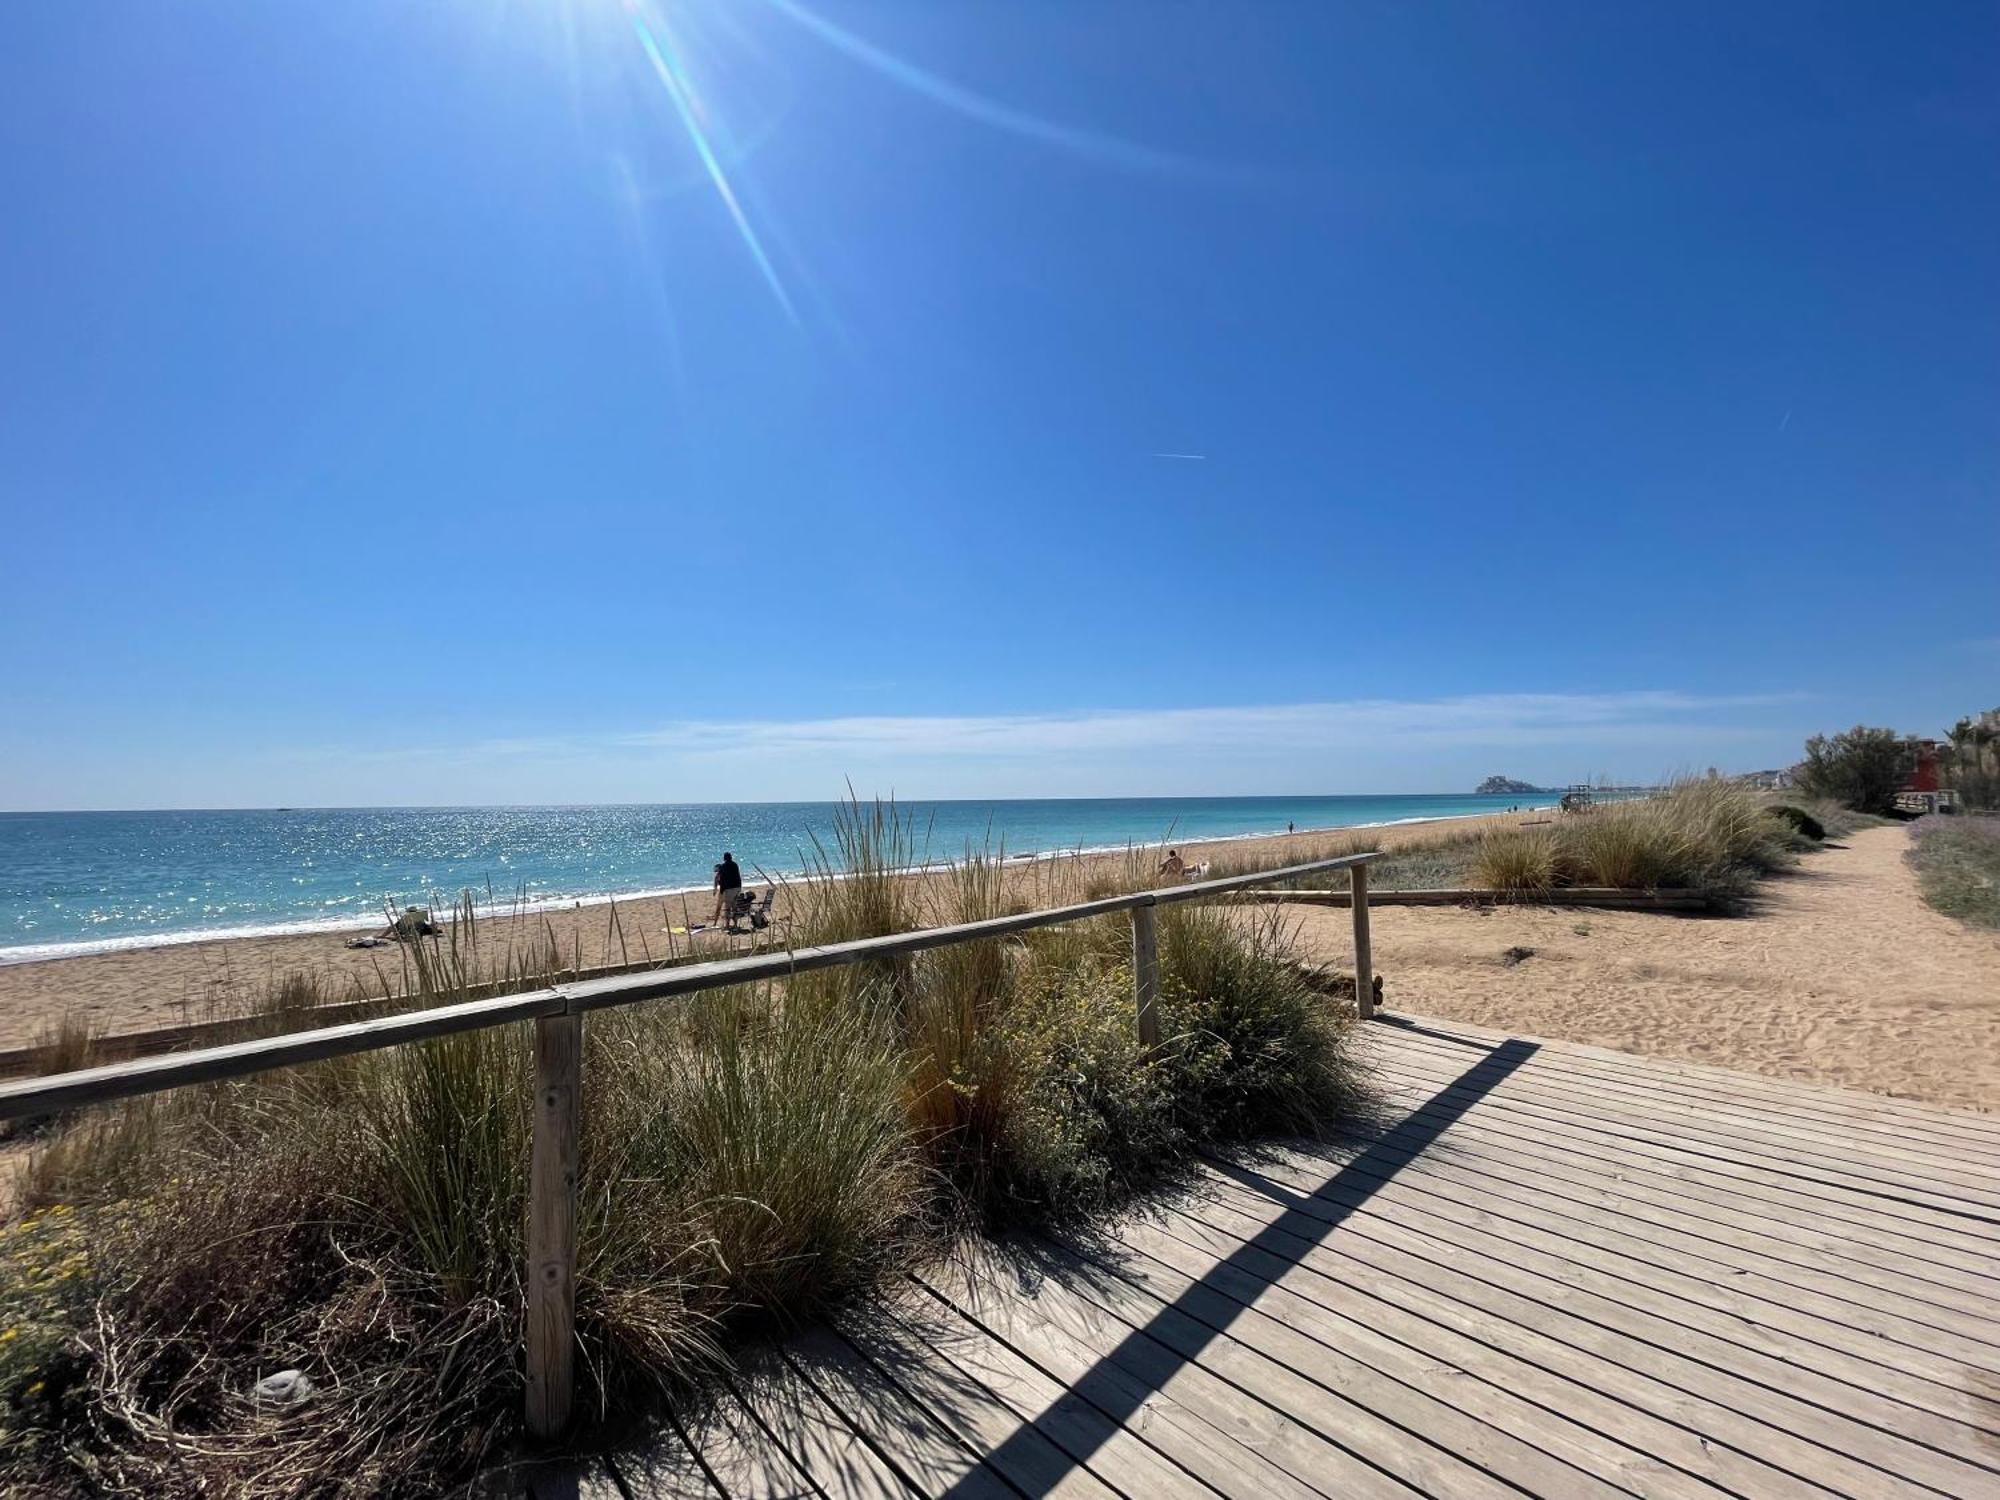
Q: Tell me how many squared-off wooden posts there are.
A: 3